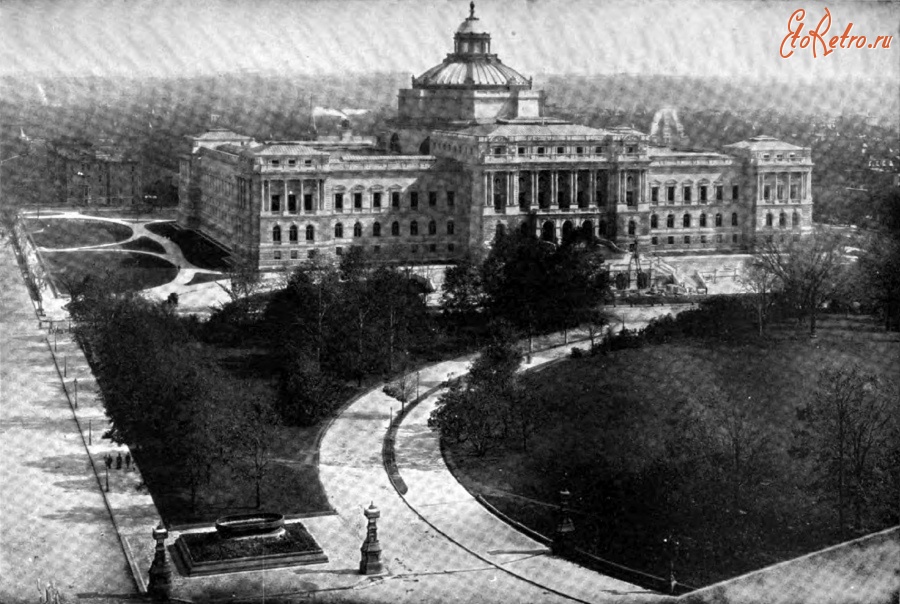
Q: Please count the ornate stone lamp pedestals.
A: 3